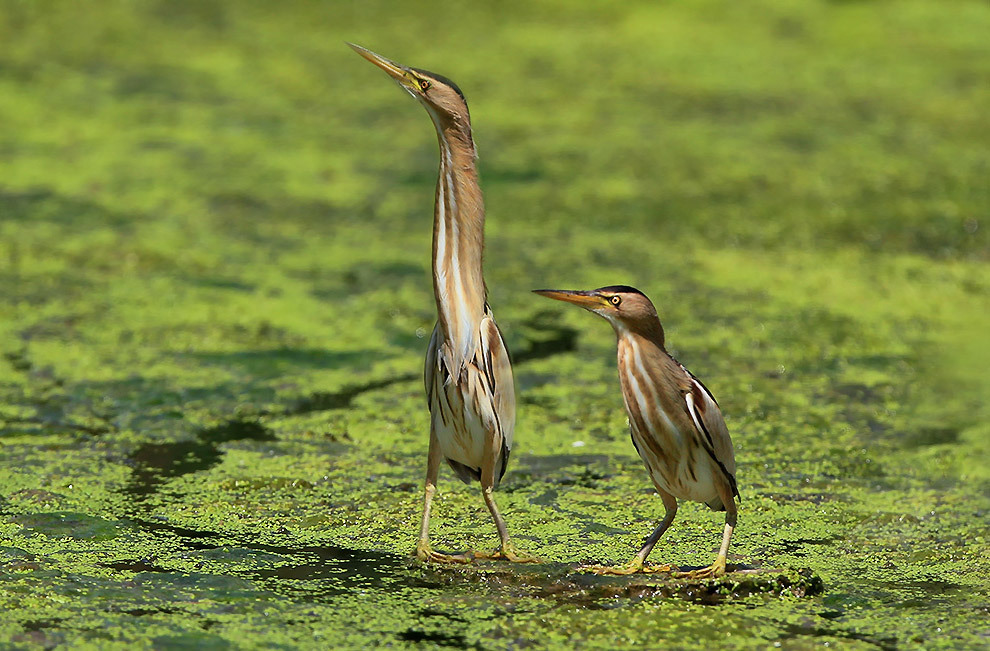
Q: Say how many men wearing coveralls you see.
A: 0